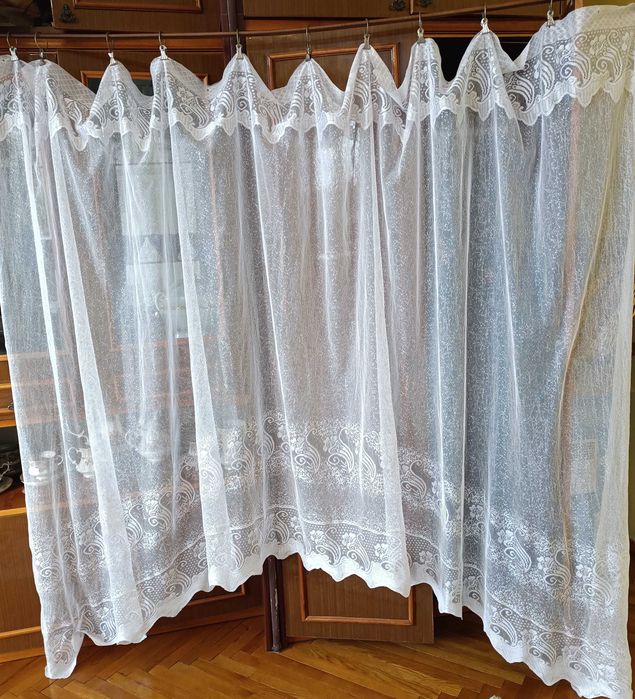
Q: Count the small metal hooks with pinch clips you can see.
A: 10